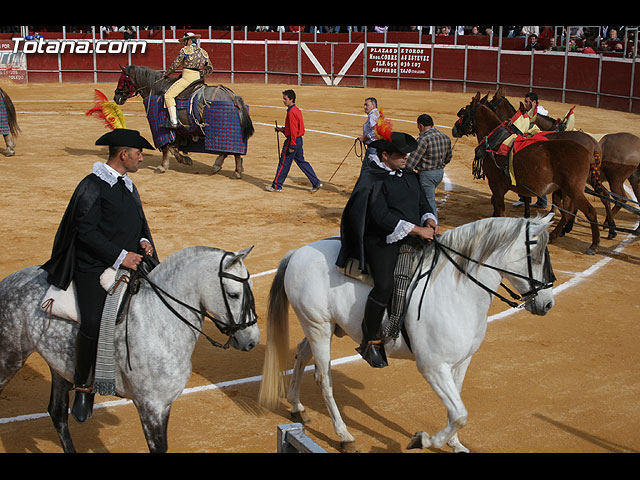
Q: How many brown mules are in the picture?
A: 3